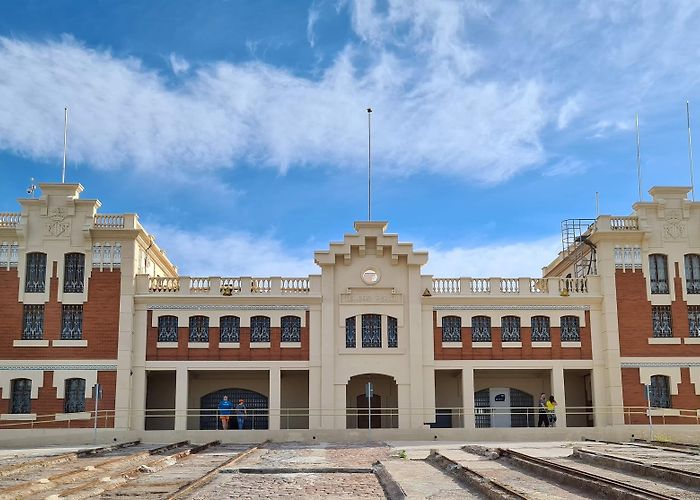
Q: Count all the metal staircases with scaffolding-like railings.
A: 1